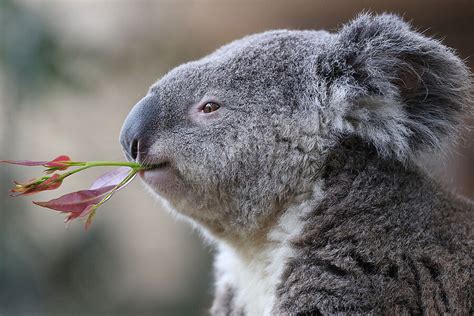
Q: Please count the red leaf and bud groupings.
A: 3